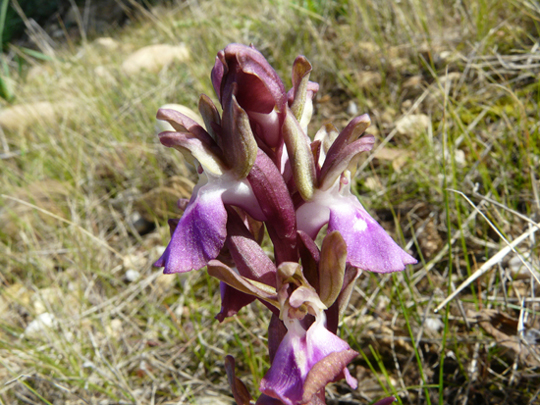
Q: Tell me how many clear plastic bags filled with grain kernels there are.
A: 0